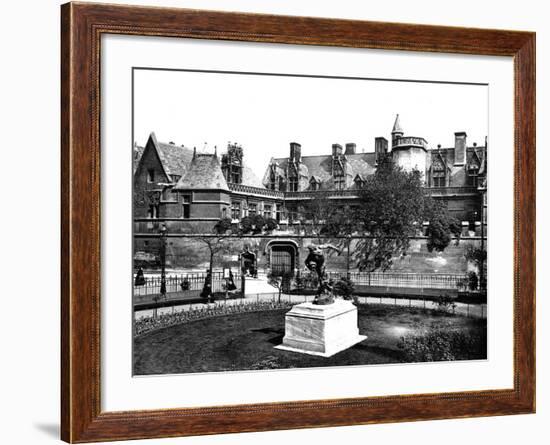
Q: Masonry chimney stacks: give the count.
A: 5